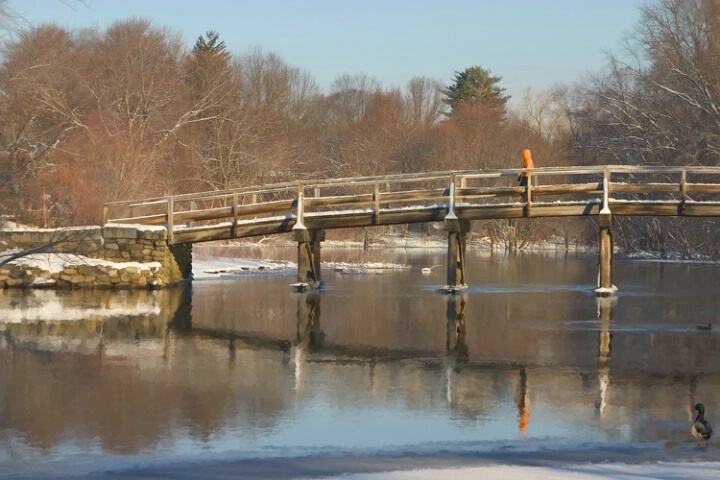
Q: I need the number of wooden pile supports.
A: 3